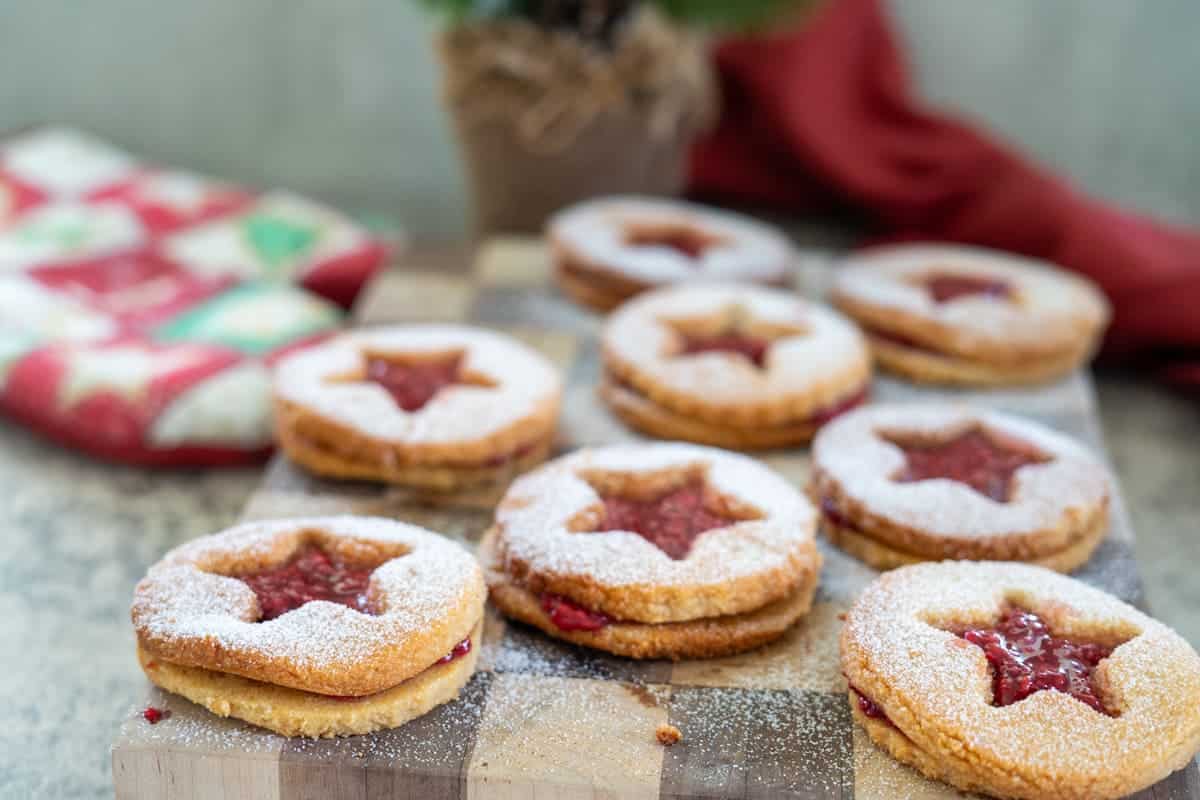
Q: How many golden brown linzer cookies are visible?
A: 8